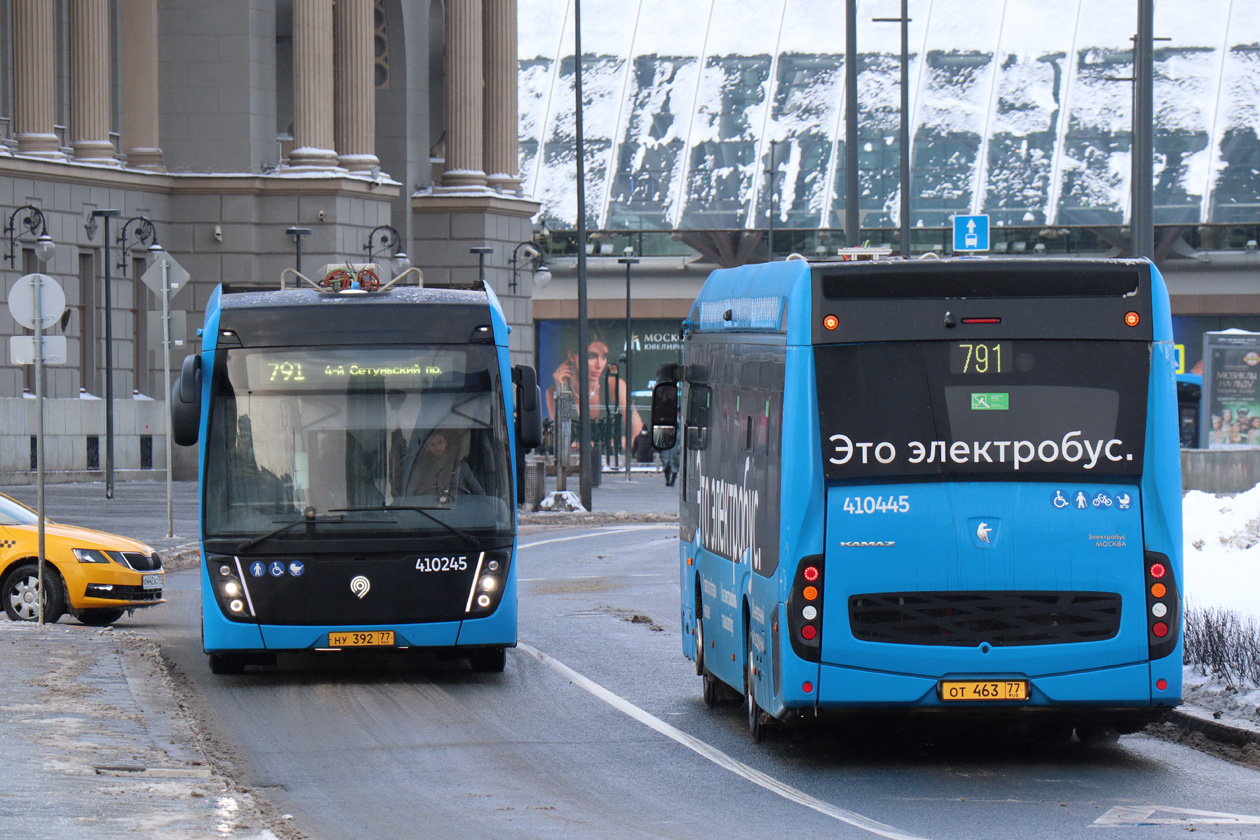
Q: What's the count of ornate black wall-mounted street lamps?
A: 4